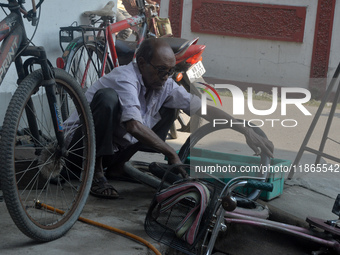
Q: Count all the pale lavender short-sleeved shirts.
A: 1